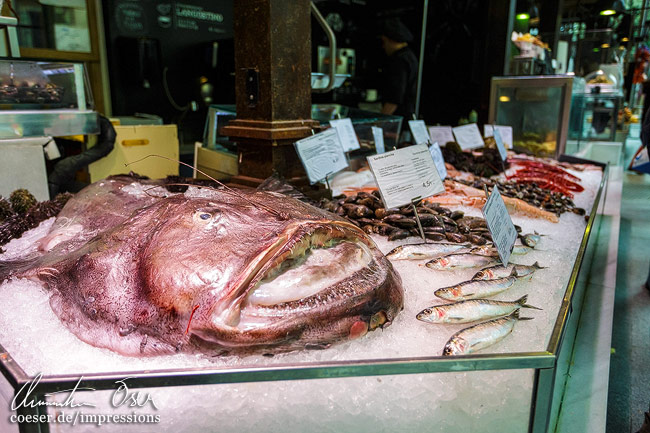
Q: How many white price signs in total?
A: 11